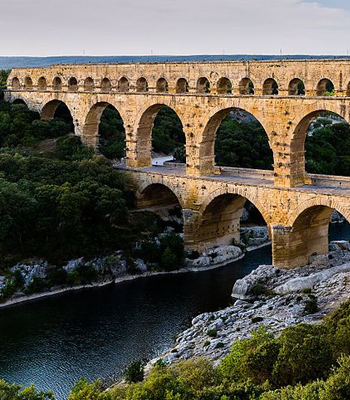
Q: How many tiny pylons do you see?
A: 5